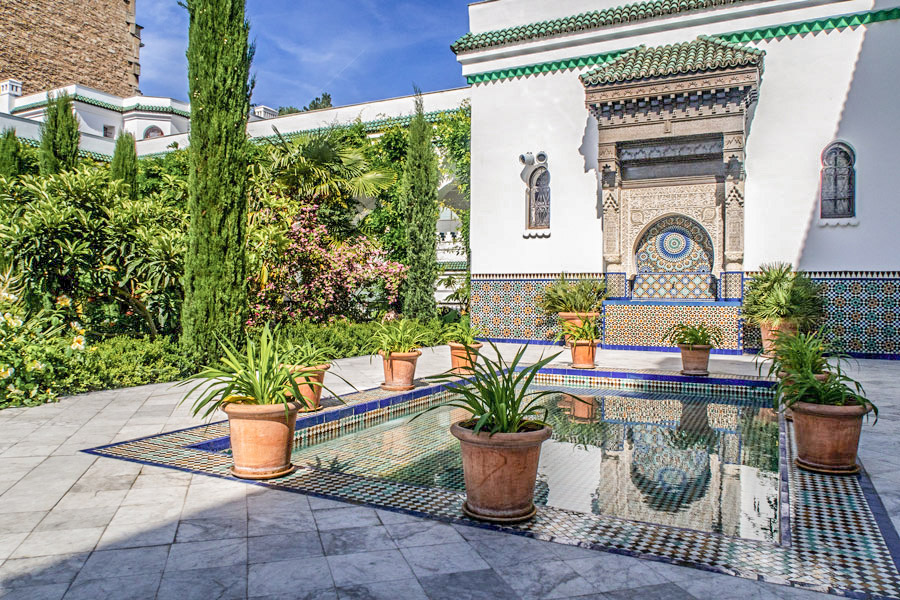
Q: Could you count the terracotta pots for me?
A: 11